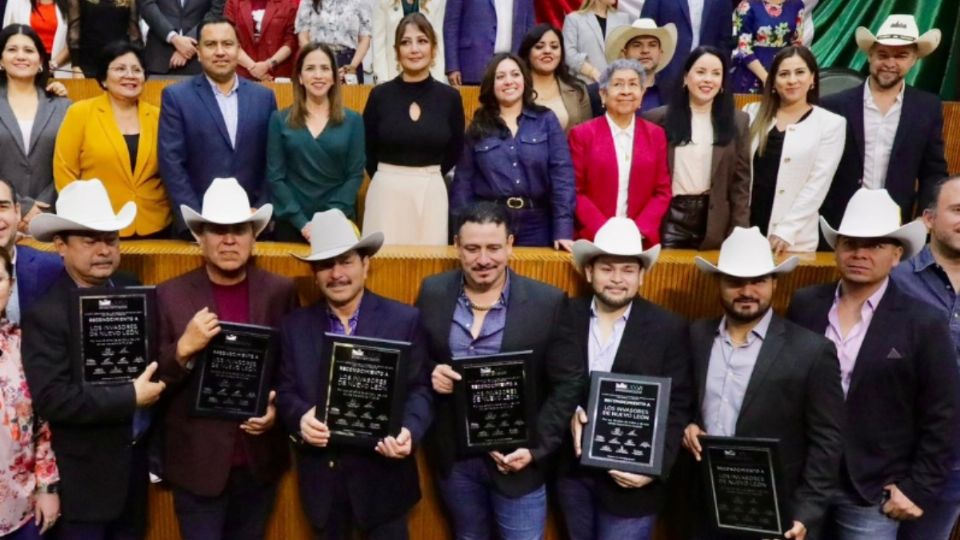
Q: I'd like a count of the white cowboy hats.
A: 8